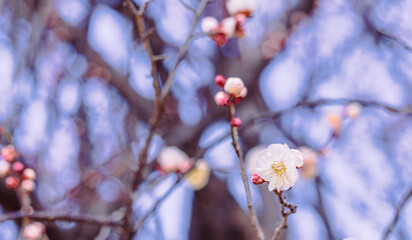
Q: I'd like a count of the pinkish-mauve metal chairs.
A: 0